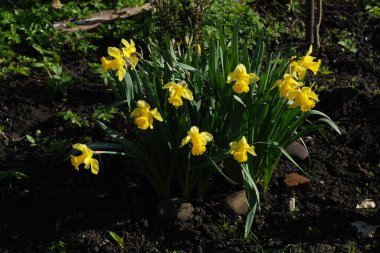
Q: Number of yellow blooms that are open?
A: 11